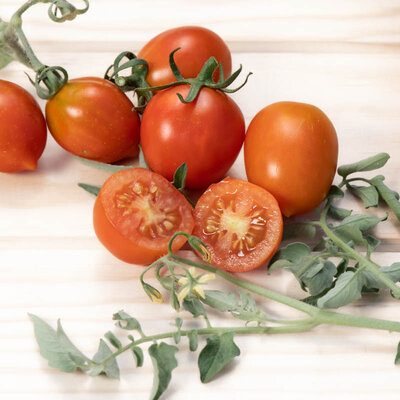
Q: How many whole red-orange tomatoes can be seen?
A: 5